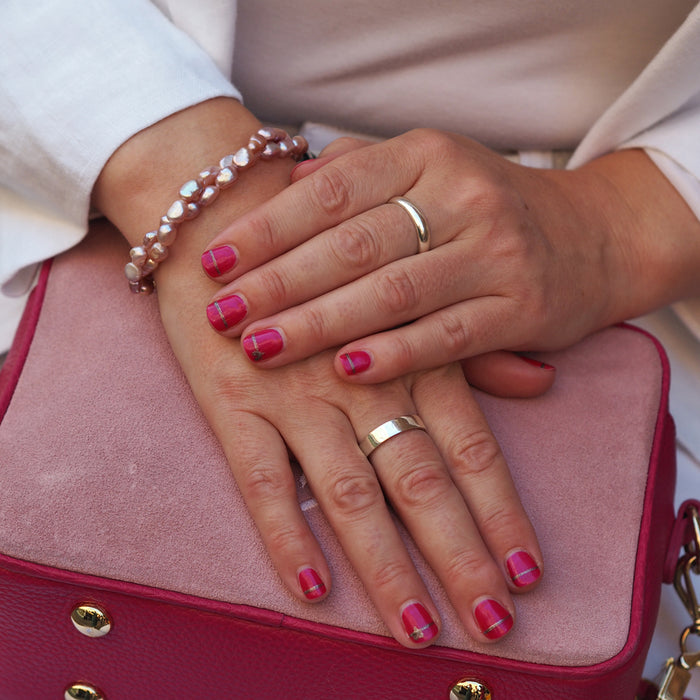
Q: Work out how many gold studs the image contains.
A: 3